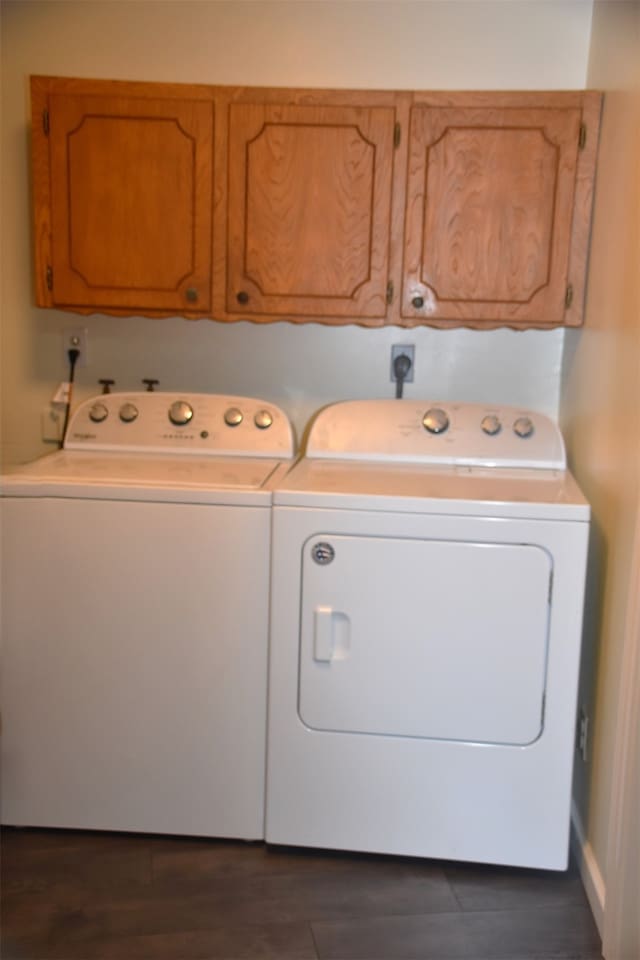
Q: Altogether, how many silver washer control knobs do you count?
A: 5